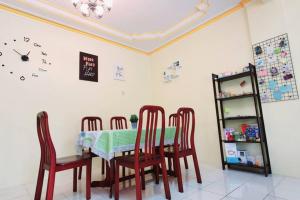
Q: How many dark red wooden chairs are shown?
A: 6